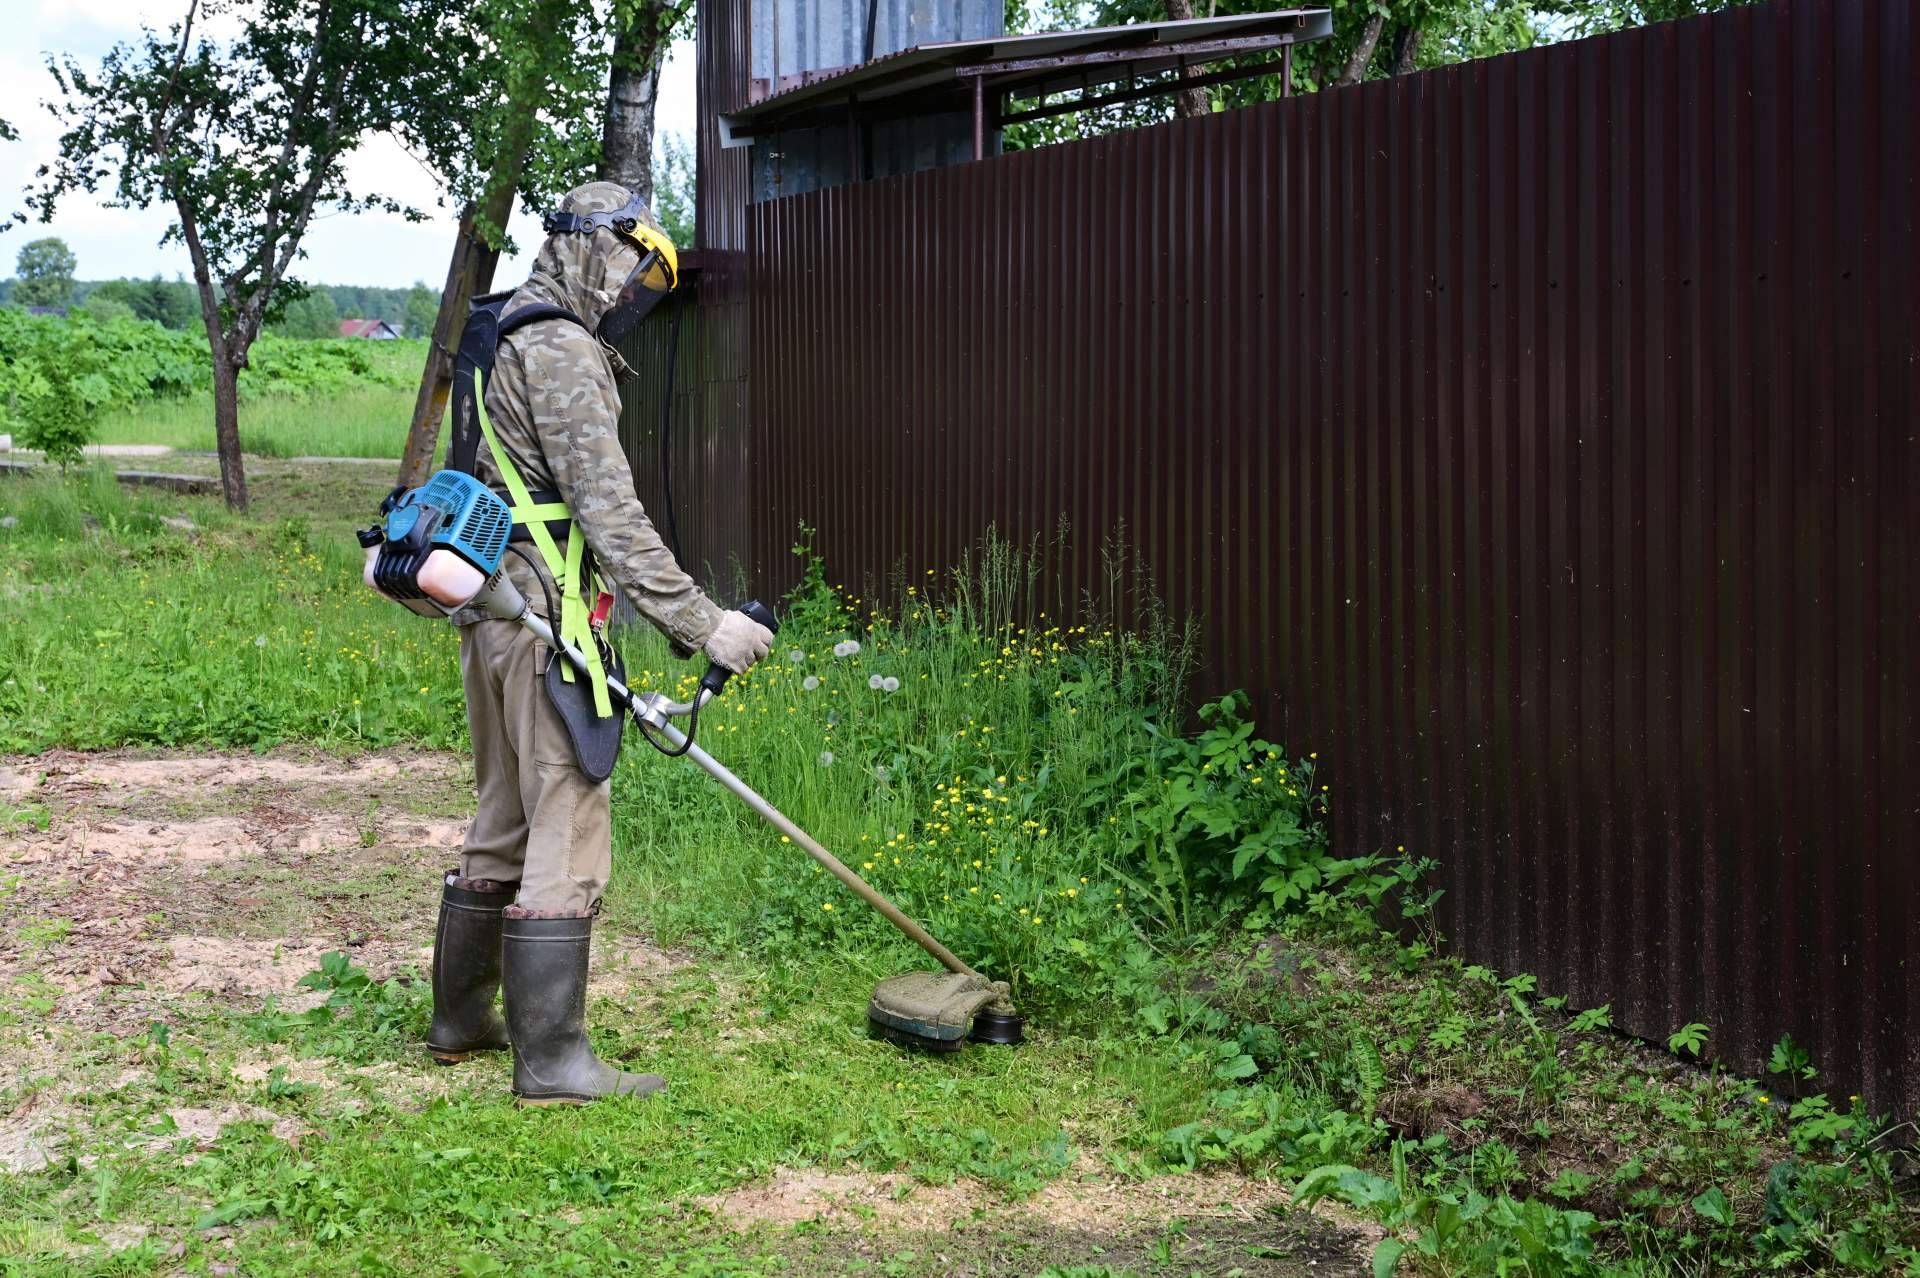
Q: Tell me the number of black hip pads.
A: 1